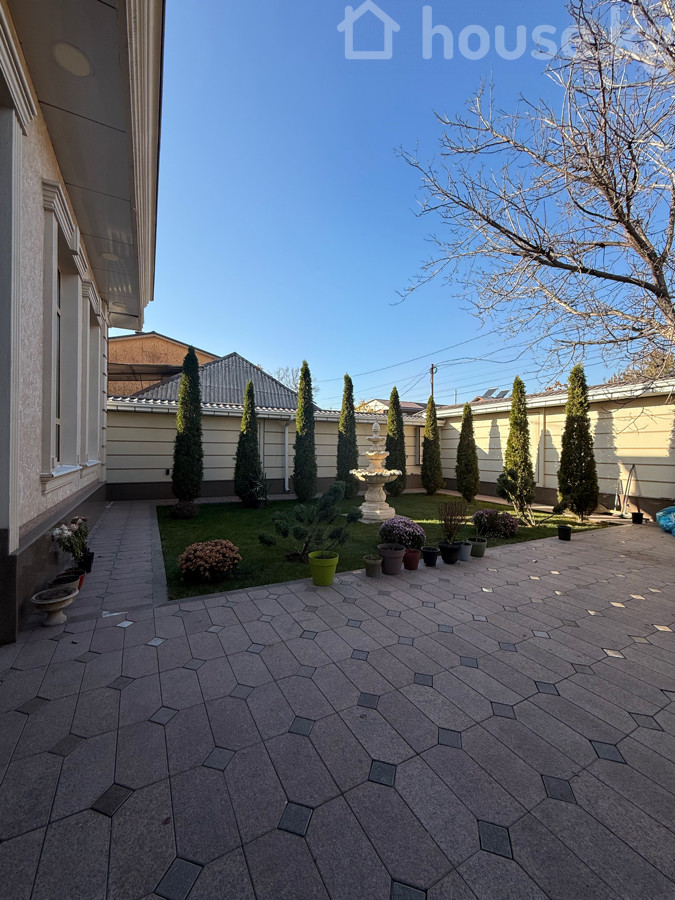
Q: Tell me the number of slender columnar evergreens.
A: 9